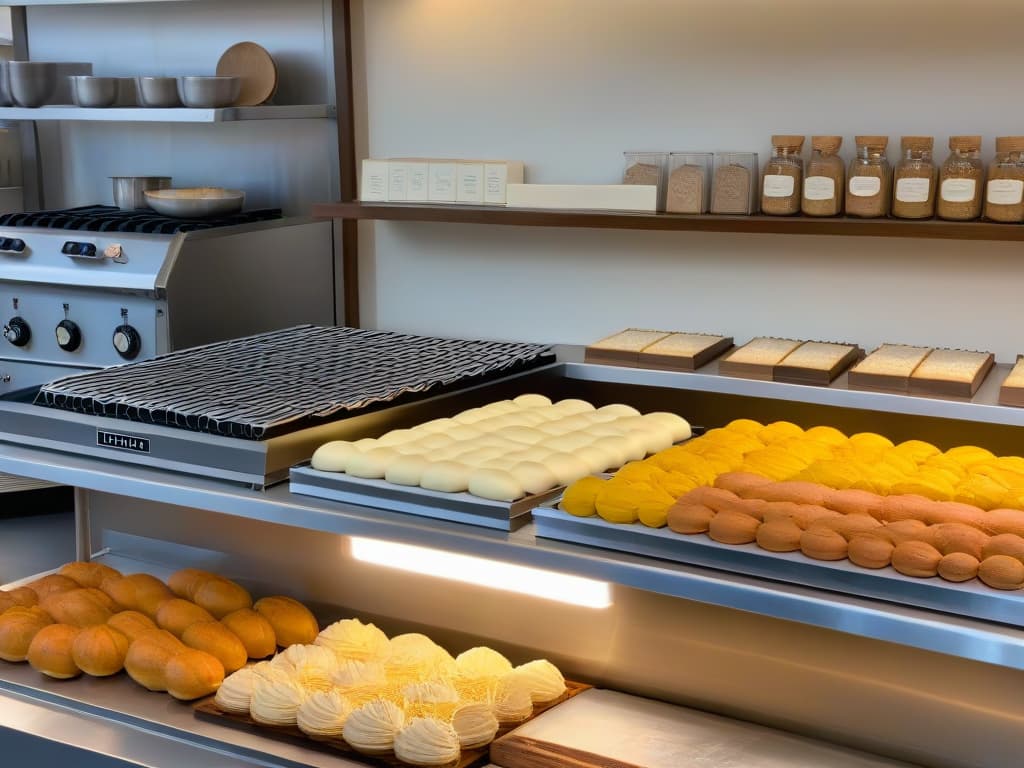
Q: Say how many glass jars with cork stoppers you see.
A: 6